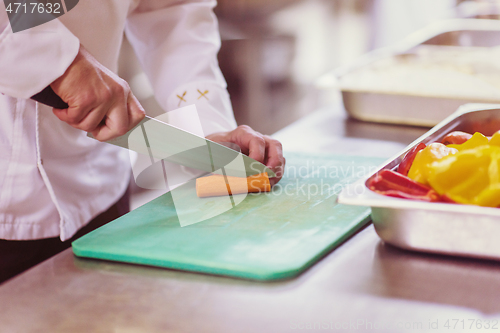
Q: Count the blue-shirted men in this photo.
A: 0